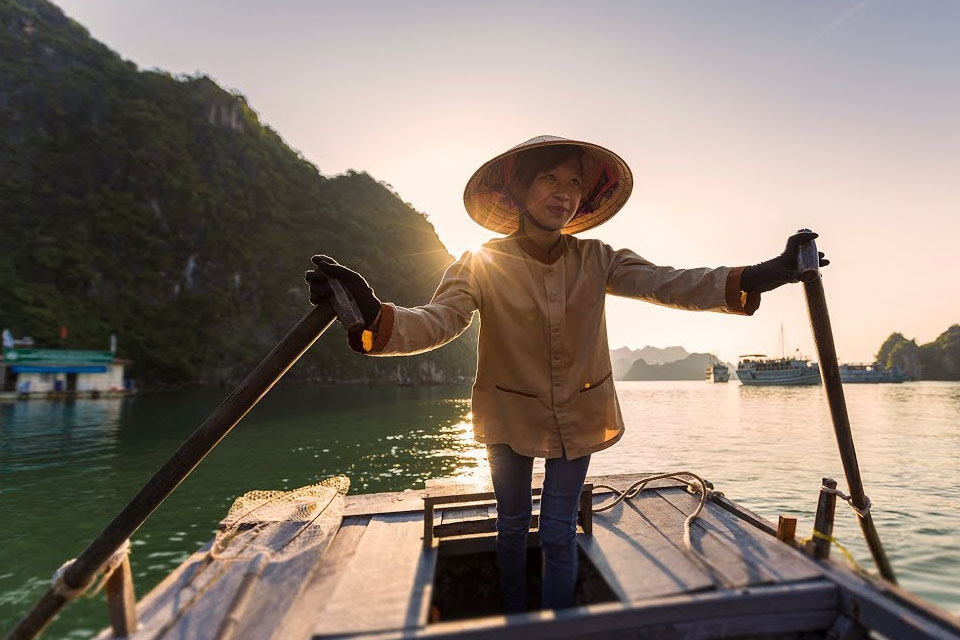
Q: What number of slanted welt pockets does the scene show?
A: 2